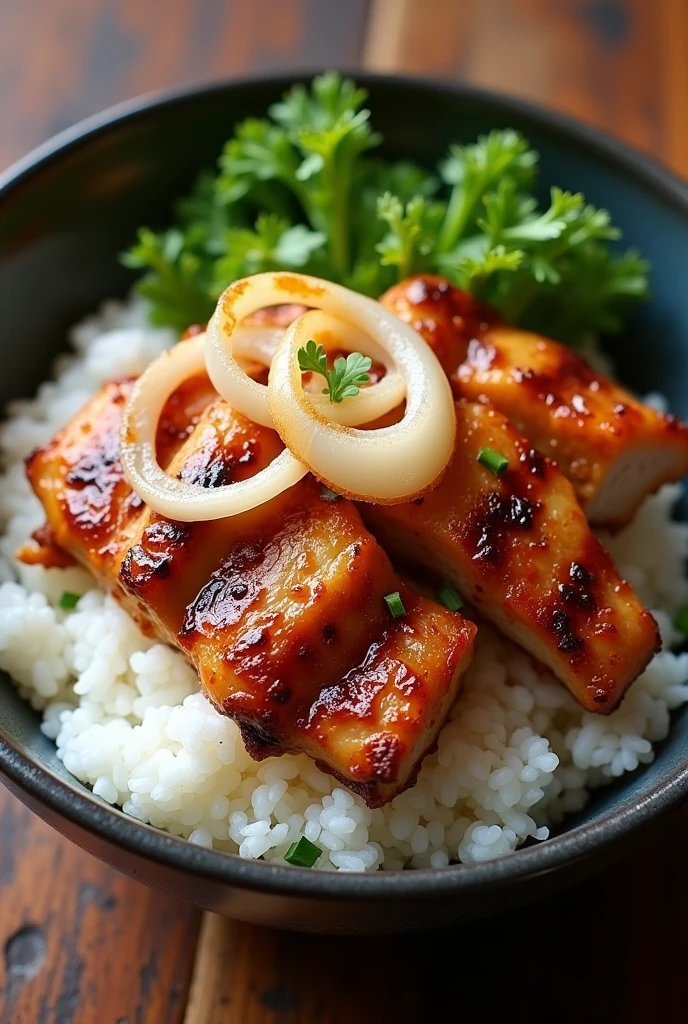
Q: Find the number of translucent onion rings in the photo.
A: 3